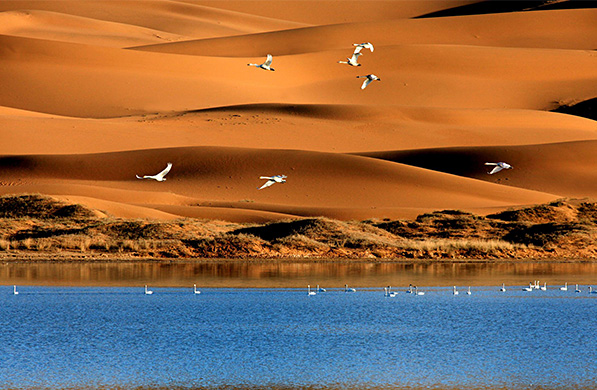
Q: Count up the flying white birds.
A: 7